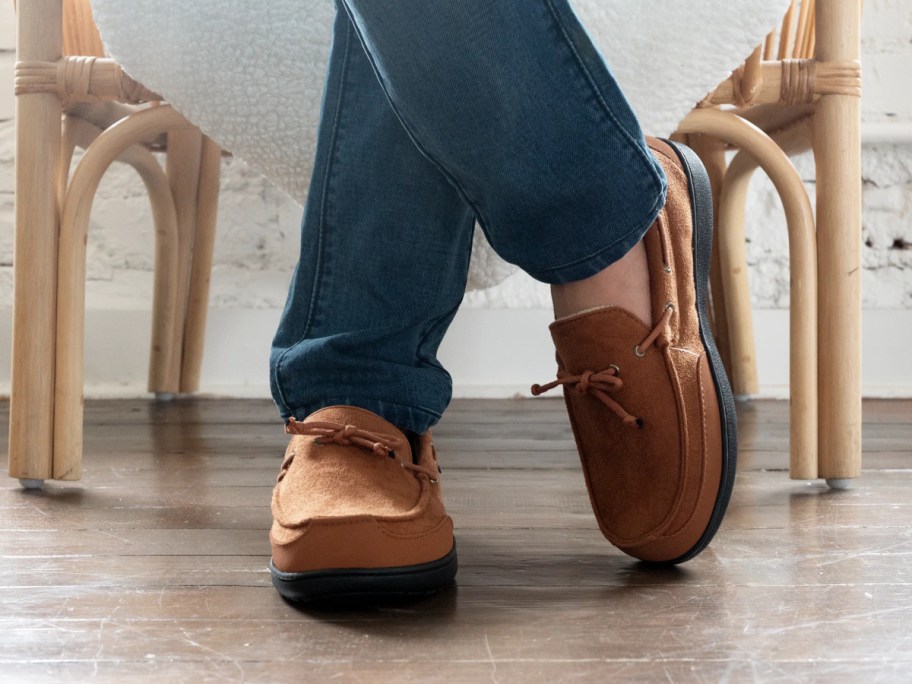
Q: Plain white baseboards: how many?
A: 1